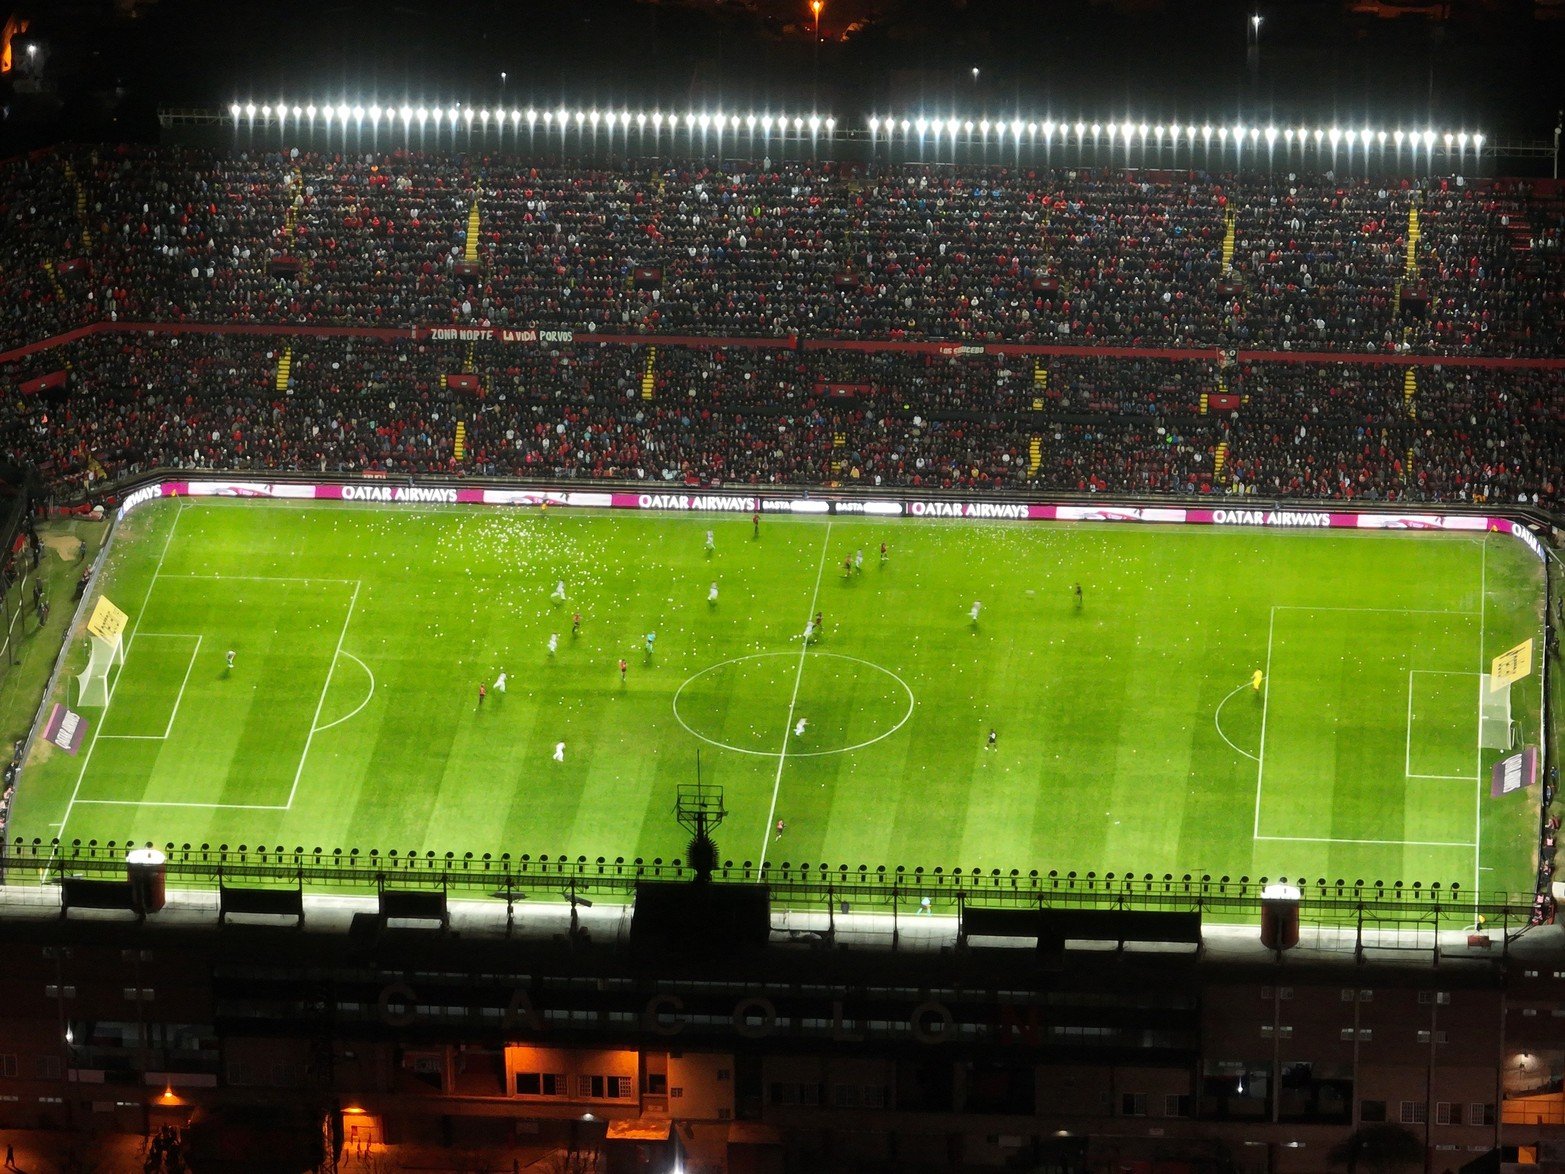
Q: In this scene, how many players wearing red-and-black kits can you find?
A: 10